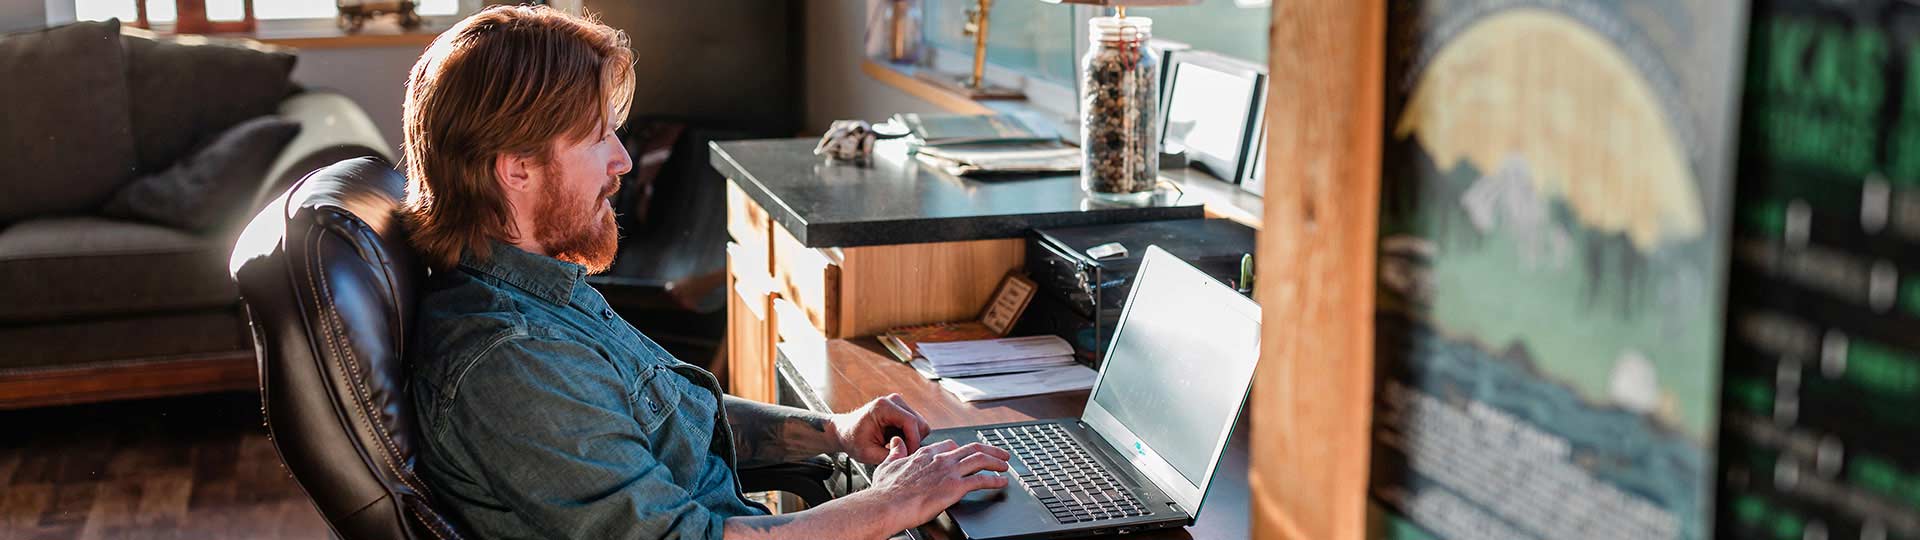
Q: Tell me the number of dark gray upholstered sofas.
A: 1